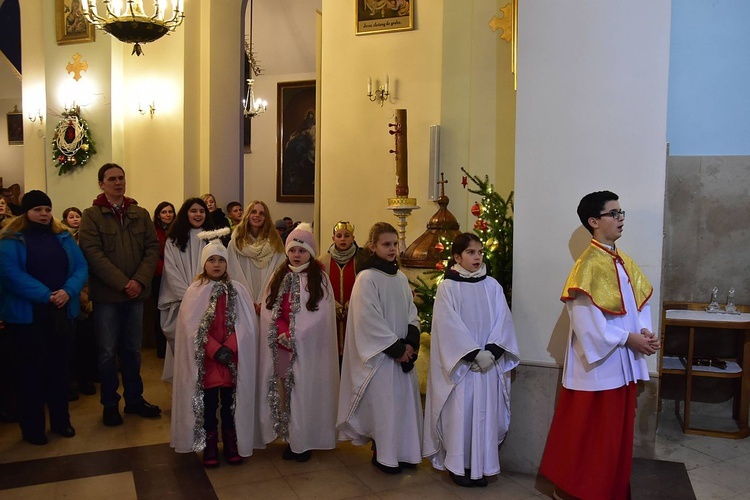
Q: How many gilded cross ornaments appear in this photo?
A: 2